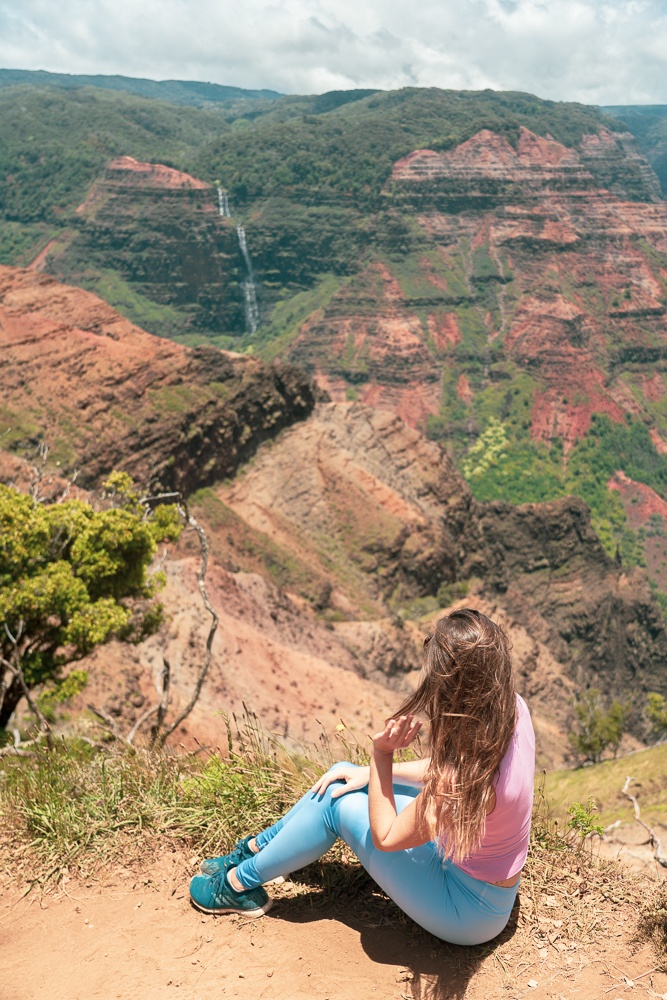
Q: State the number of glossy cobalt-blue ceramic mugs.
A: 0